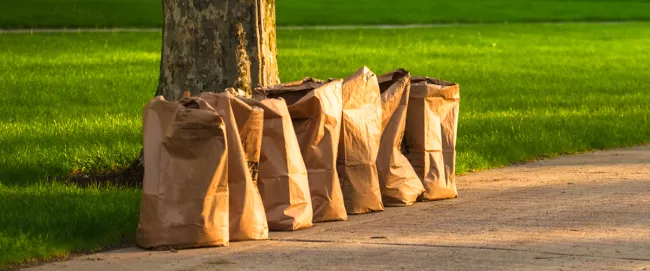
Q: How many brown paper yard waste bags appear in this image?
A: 7